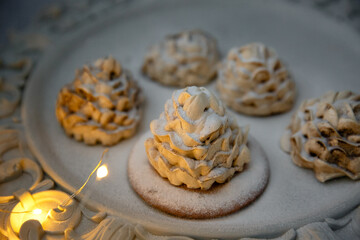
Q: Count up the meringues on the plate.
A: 5